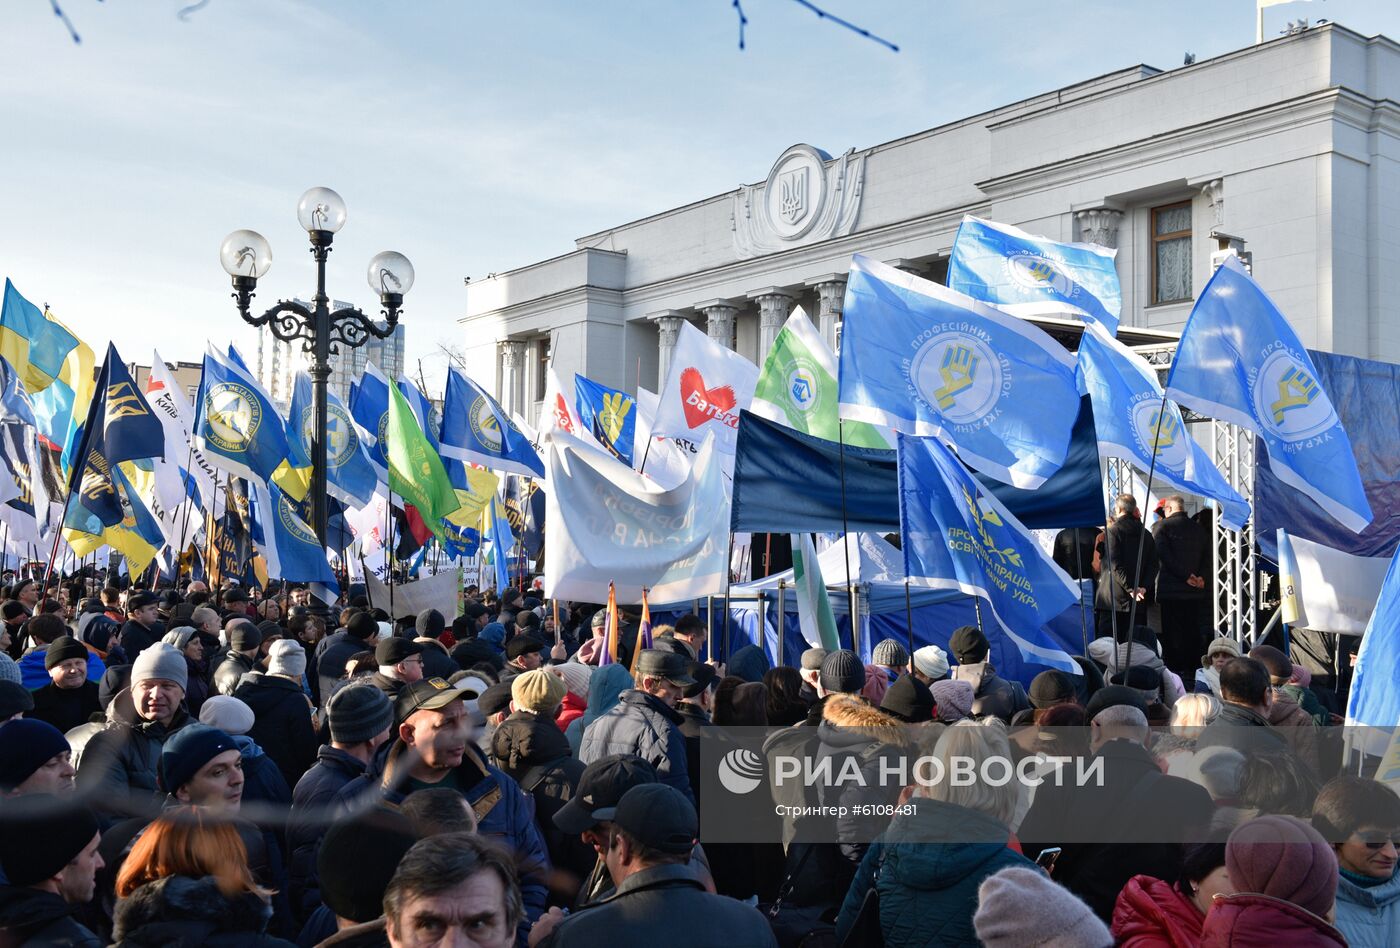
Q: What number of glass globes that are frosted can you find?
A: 0